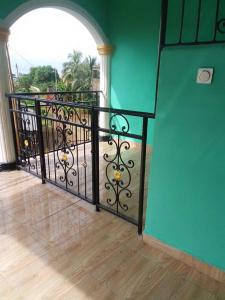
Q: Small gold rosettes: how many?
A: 3